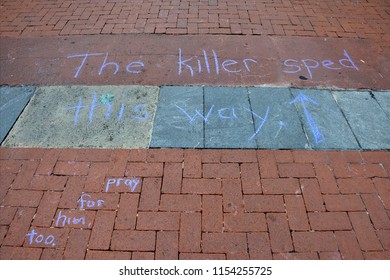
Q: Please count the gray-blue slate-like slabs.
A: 7